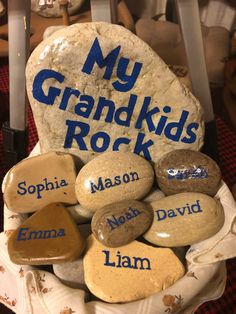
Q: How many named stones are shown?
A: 7